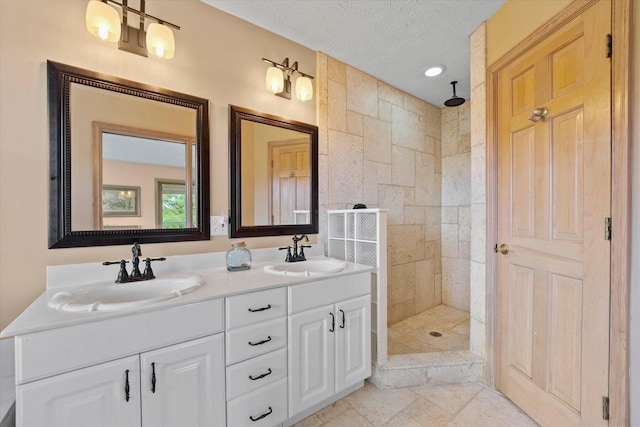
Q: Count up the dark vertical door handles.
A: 4